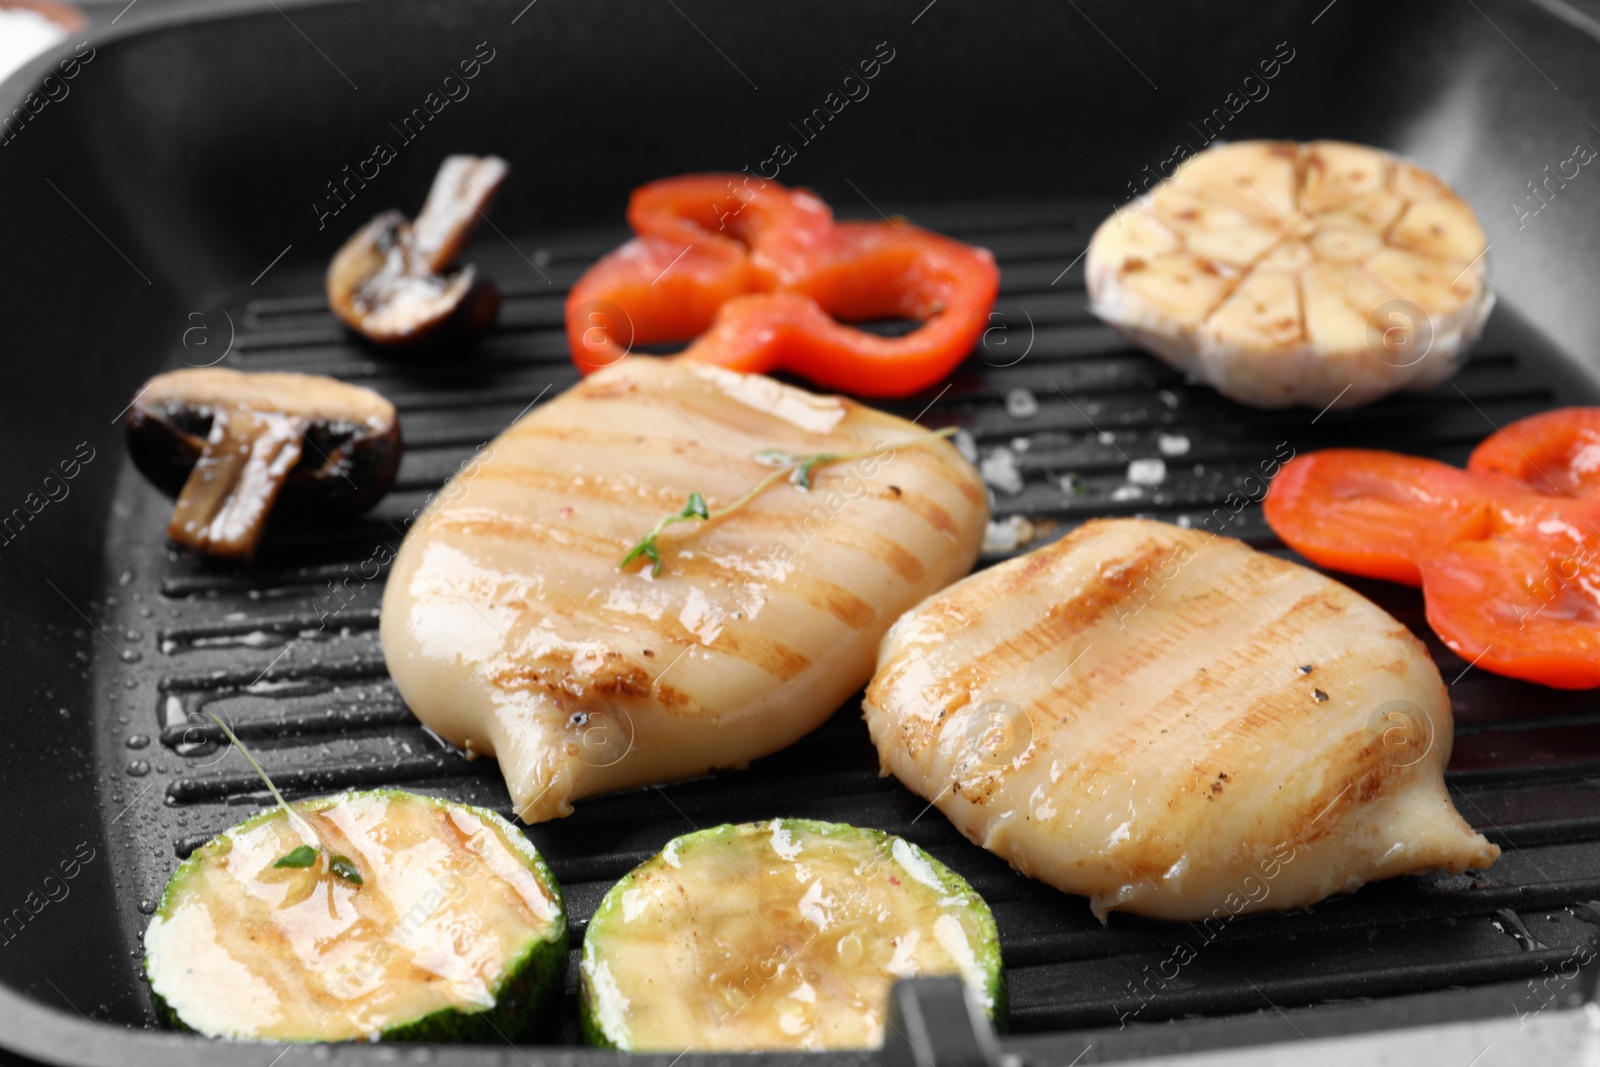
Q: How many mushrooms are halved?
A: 2